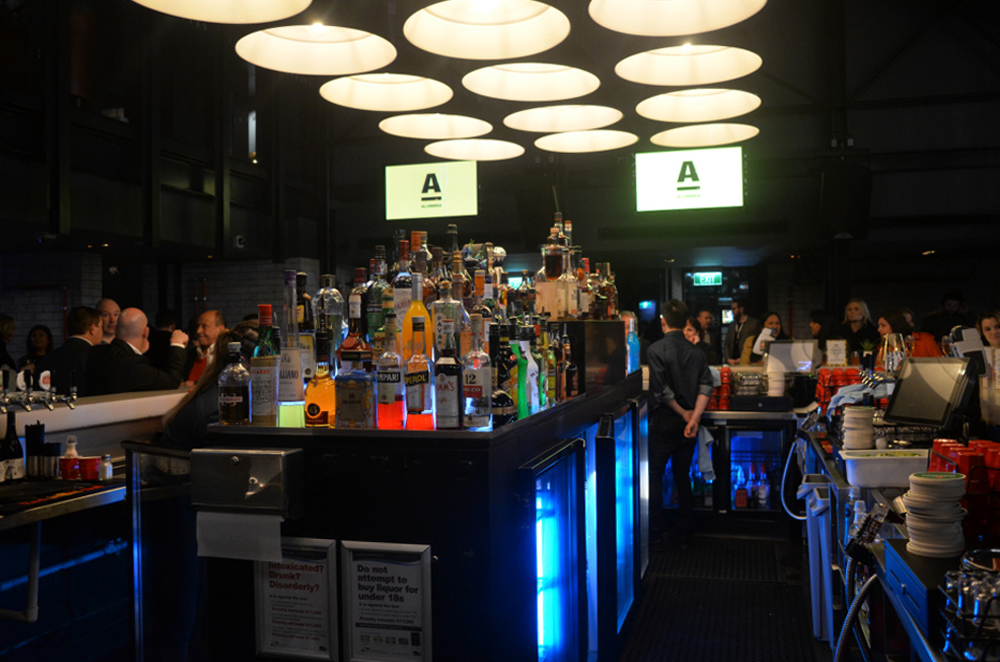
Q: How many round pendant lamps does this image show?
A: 13